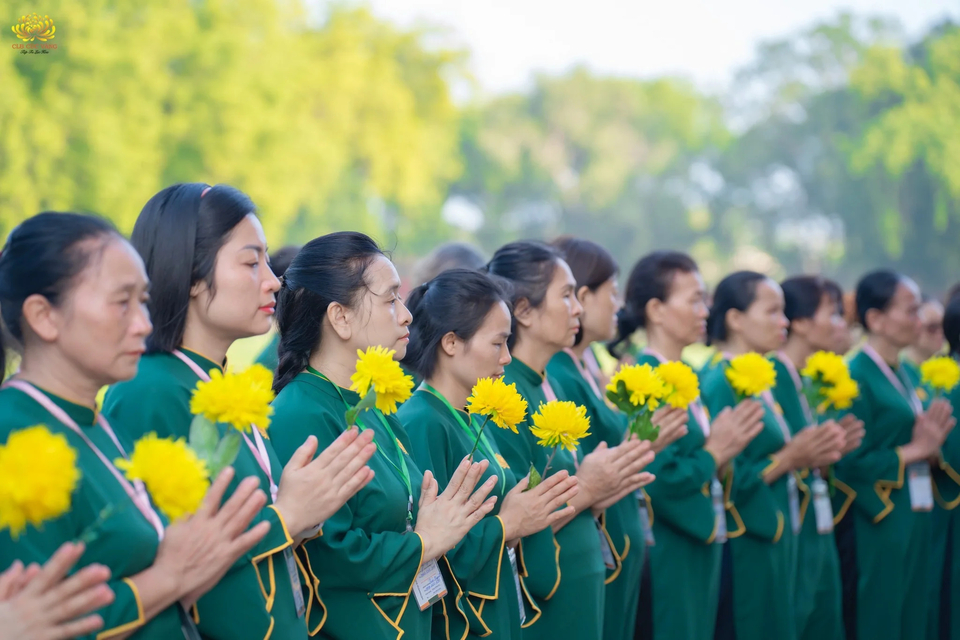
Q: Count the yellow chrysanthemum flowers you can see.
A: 12